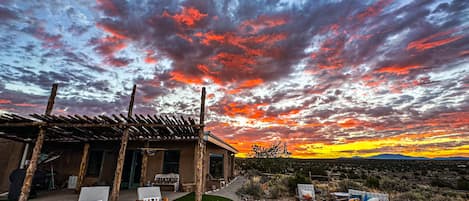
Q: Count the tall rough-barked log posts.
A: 3